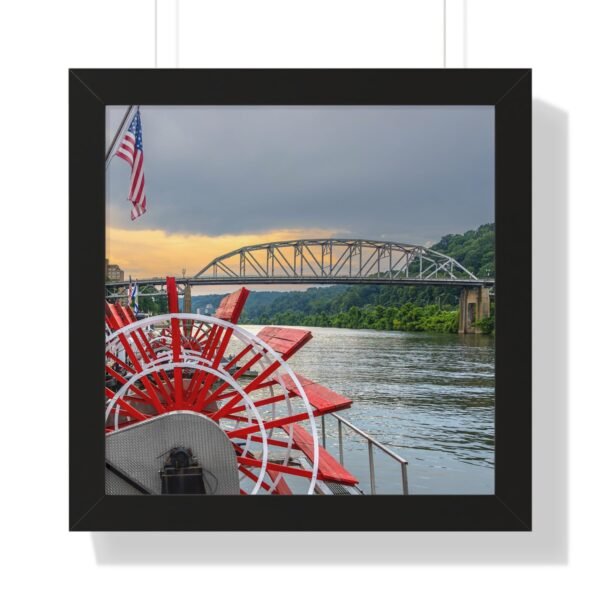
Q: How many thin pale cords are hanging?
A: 2